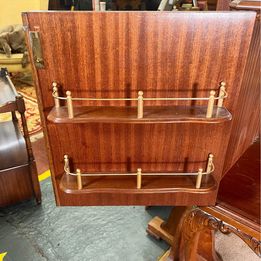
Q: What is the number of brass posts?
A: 10